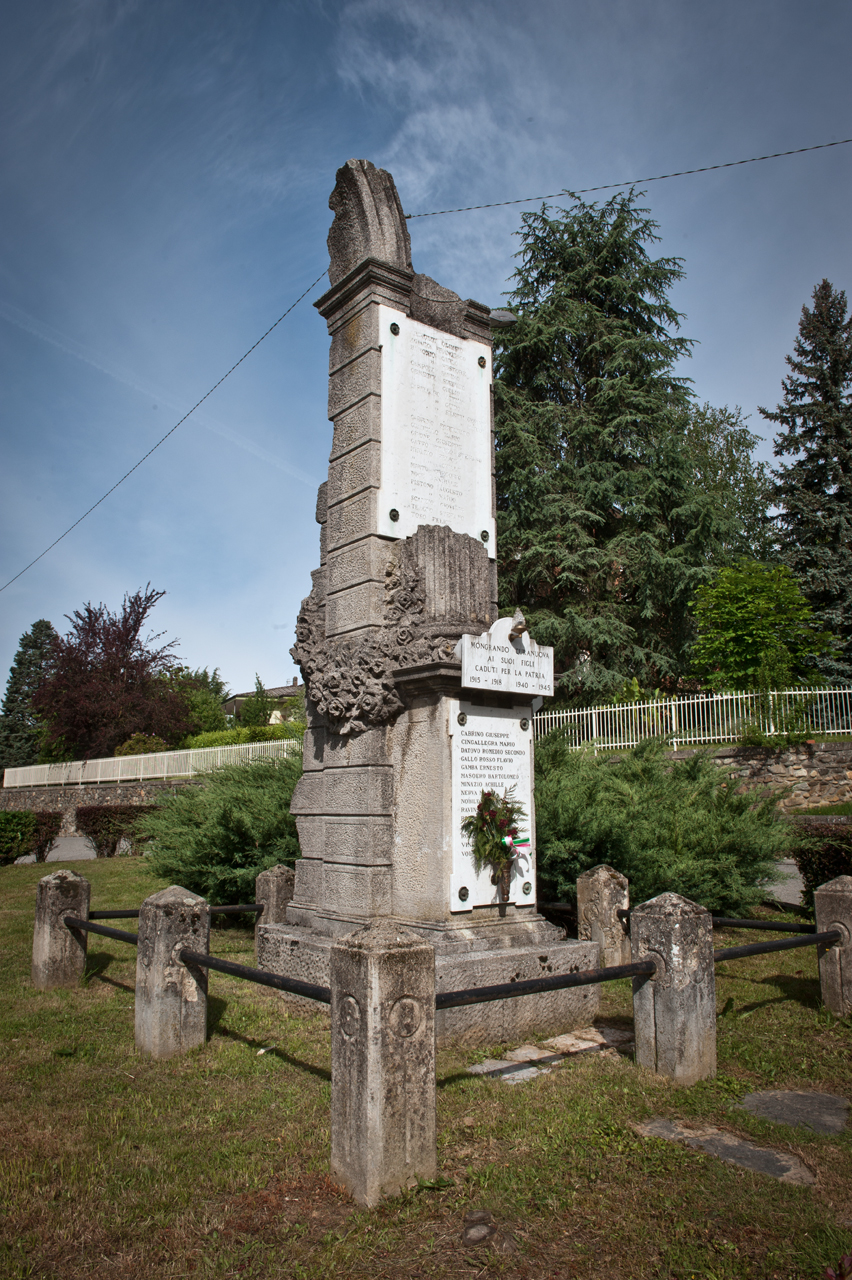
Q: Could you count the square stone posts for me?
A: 7